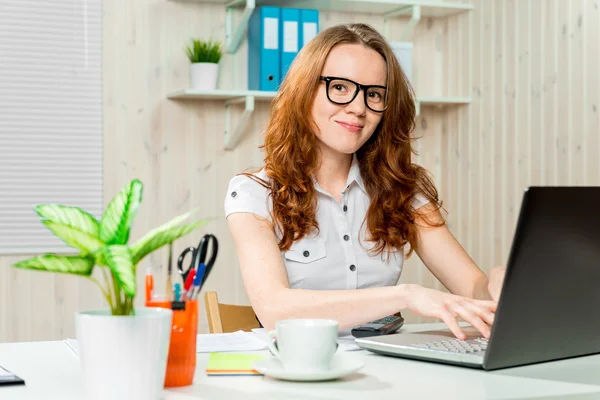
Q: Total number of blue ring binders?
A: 3